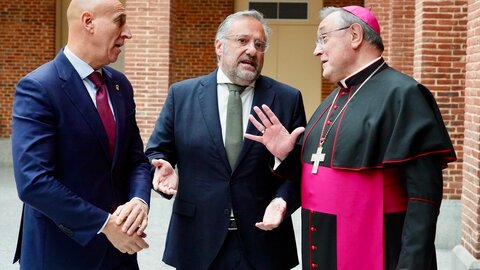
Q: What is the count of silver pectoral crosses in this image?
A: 1